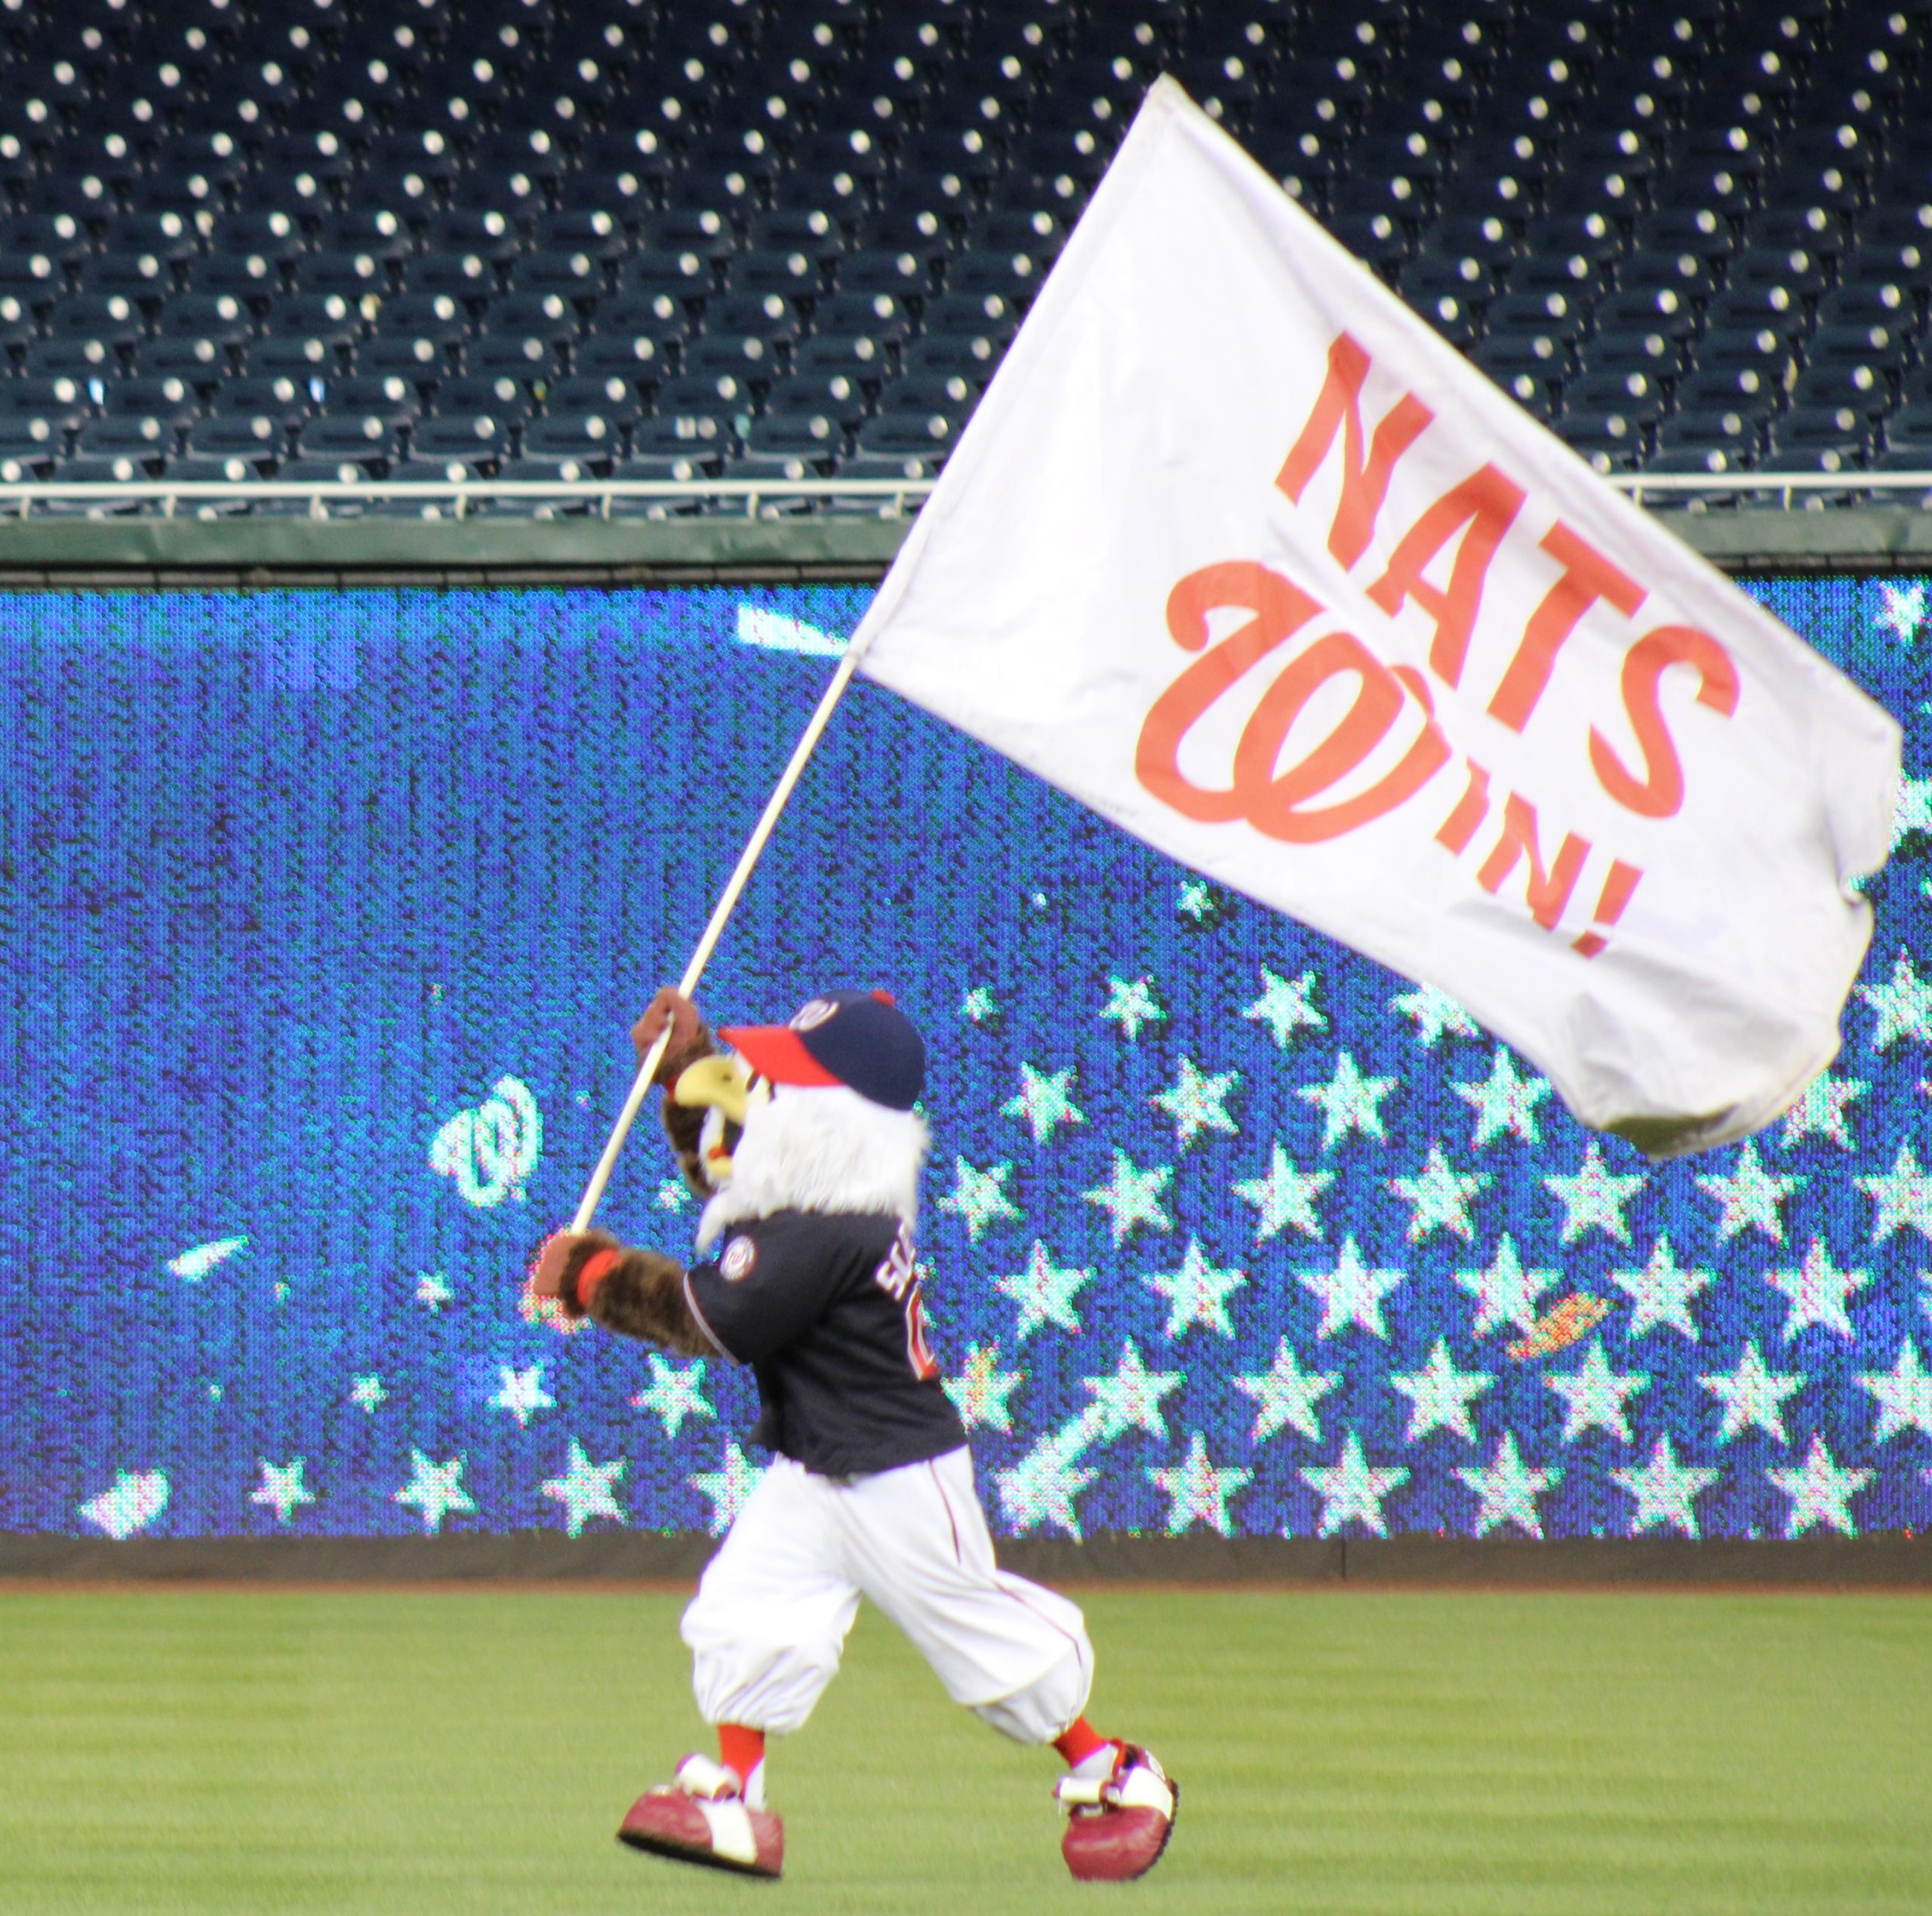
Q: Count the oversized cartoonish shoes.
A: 2